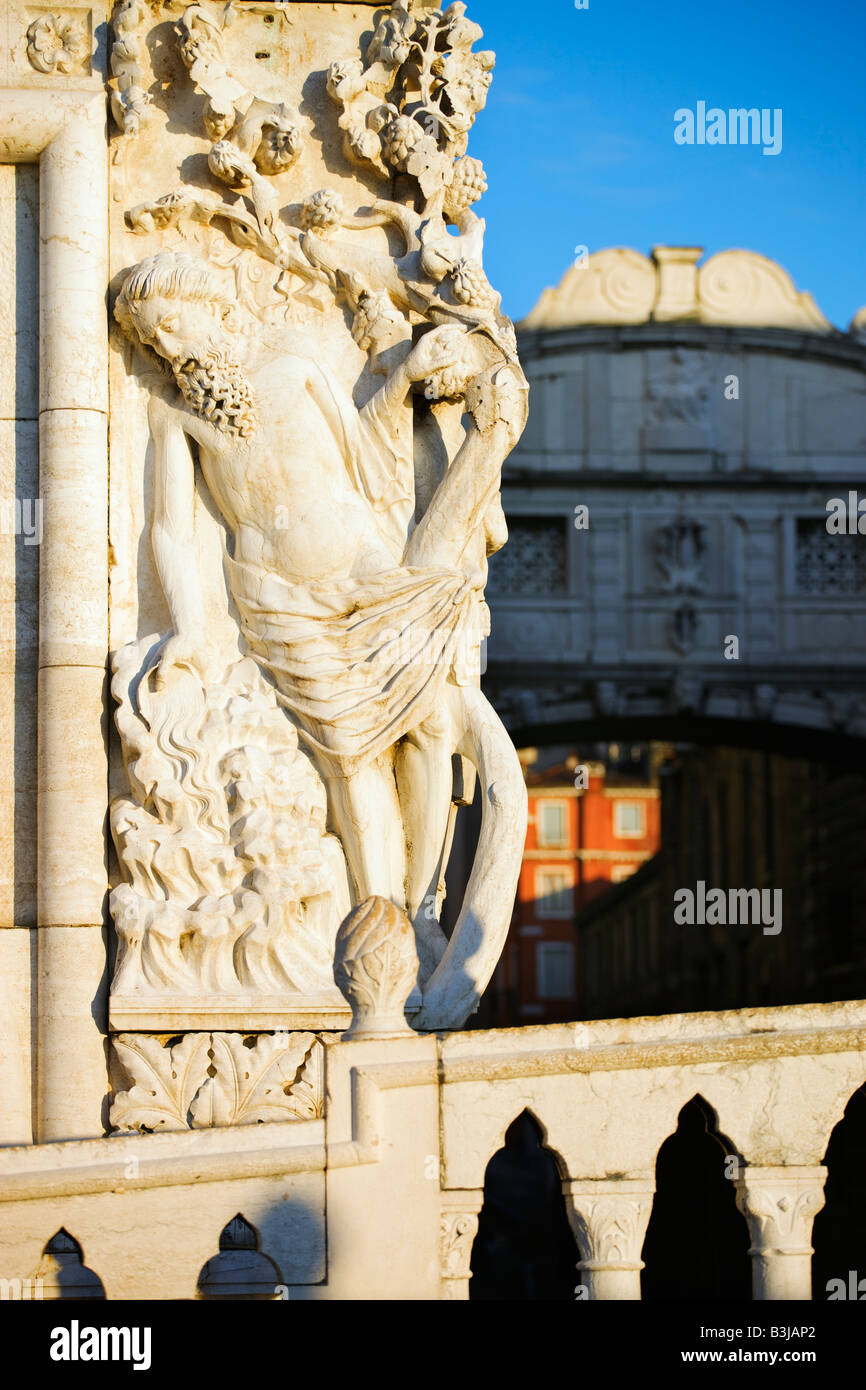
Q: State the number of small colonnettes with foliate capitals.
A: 3